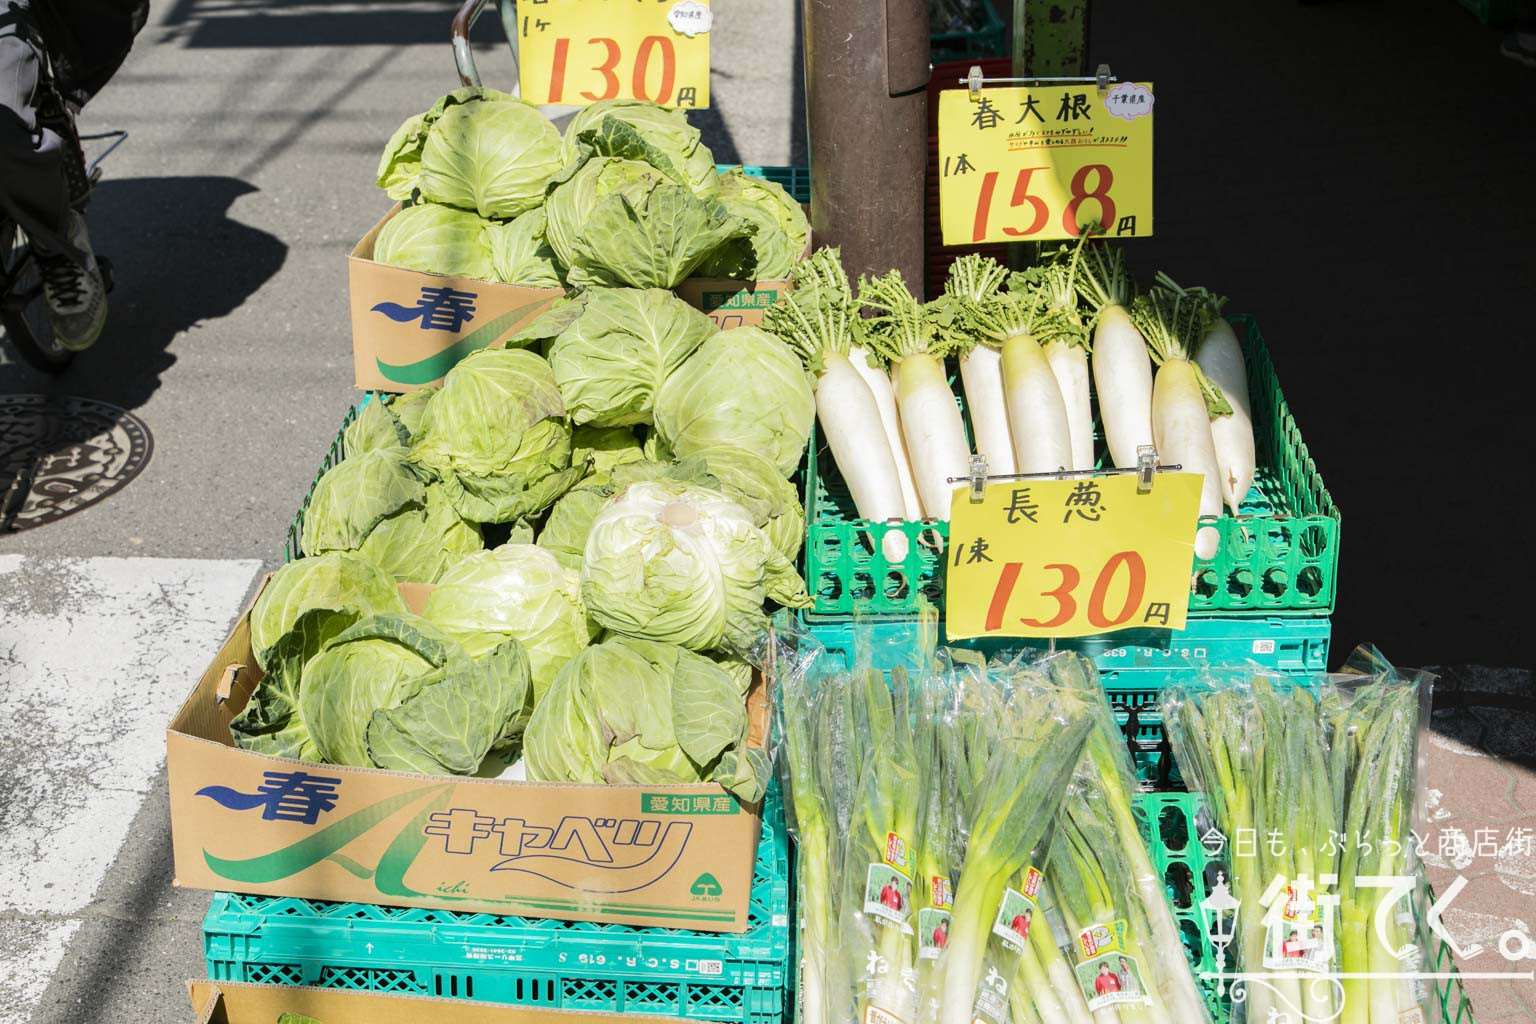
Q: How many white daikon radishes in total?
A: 9